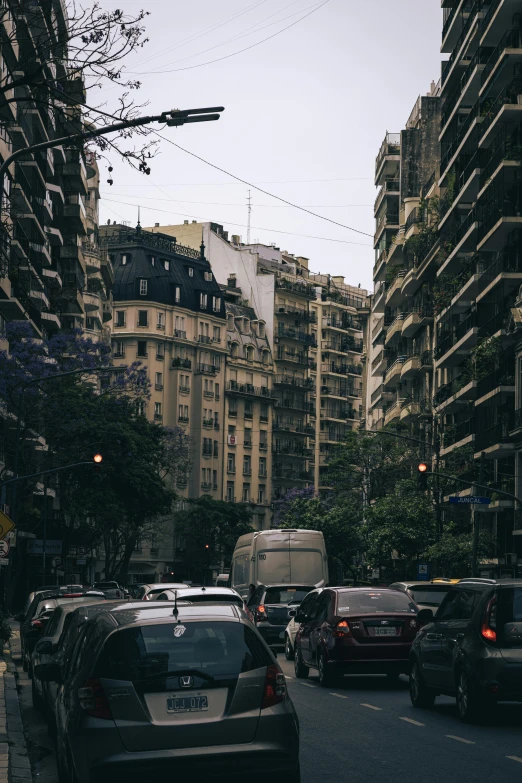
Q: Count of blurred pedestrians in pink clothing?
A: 0